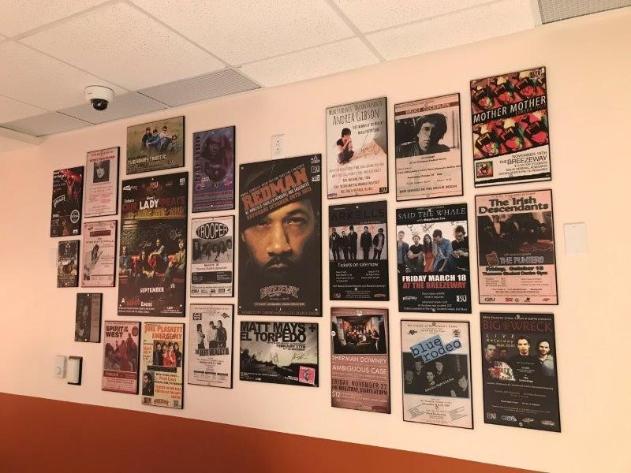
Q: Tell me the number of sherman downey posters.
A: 1